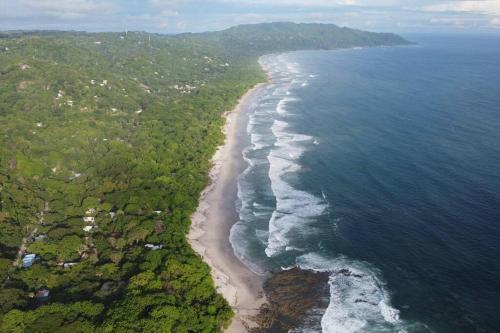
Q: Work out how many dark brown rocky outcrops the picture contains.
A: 1